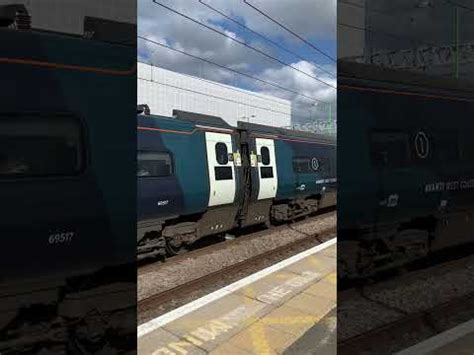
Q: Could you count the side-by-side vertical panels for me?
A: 3